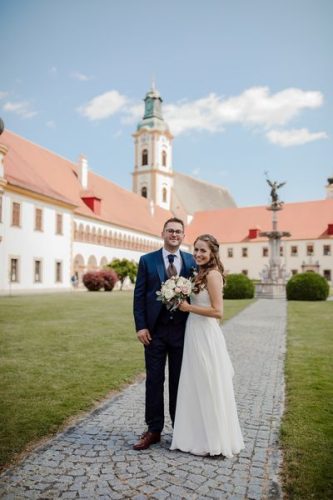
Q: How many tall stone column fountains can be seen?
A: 1